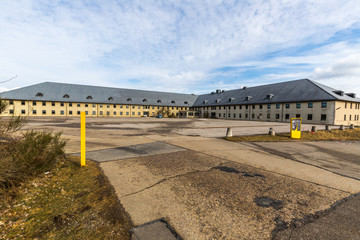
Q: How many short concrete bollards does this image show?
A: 6